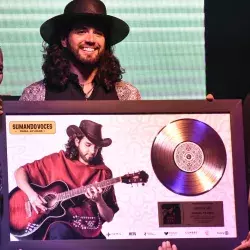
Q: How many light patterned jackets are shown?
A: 1